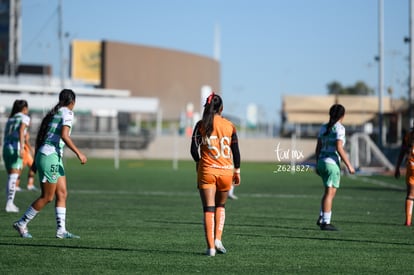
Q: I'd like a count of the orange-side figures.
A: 3